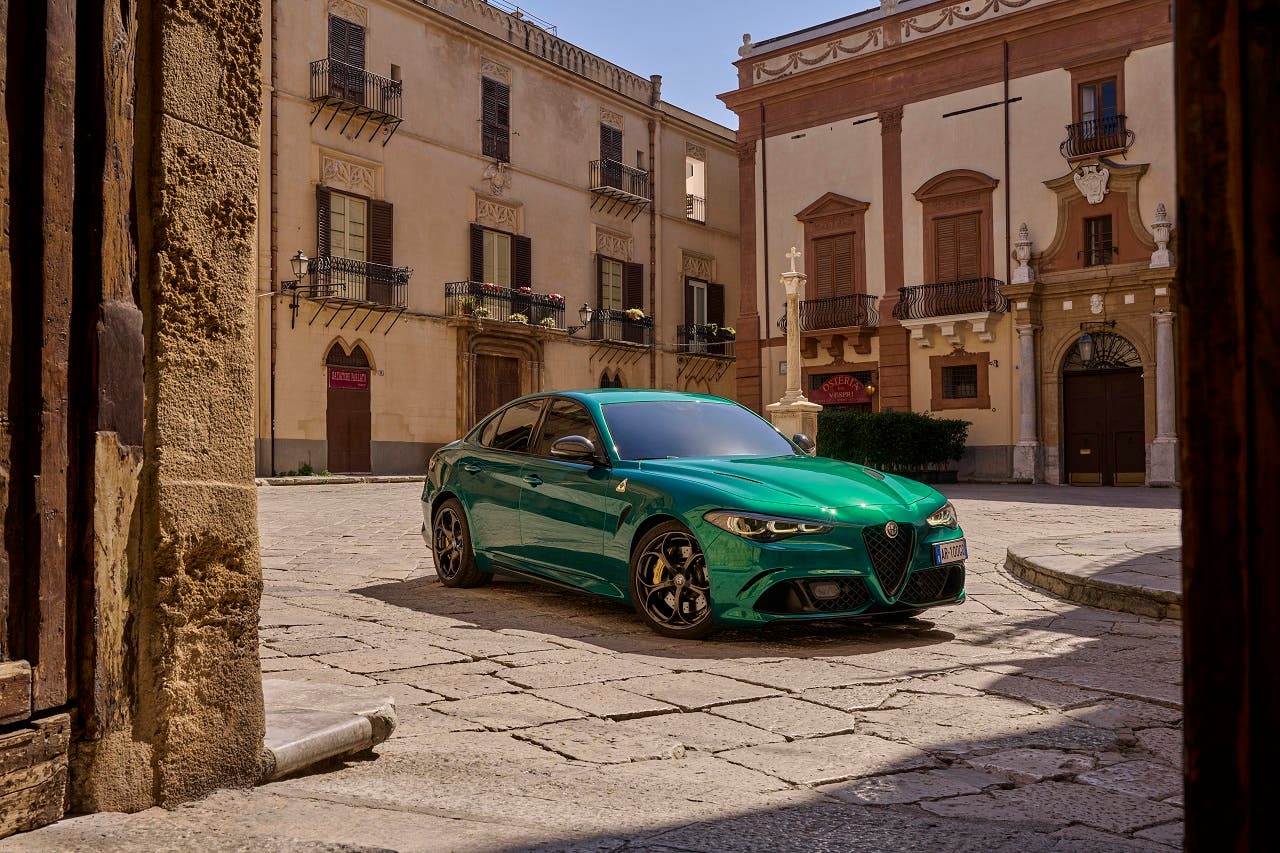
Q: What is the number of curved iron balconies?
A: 3